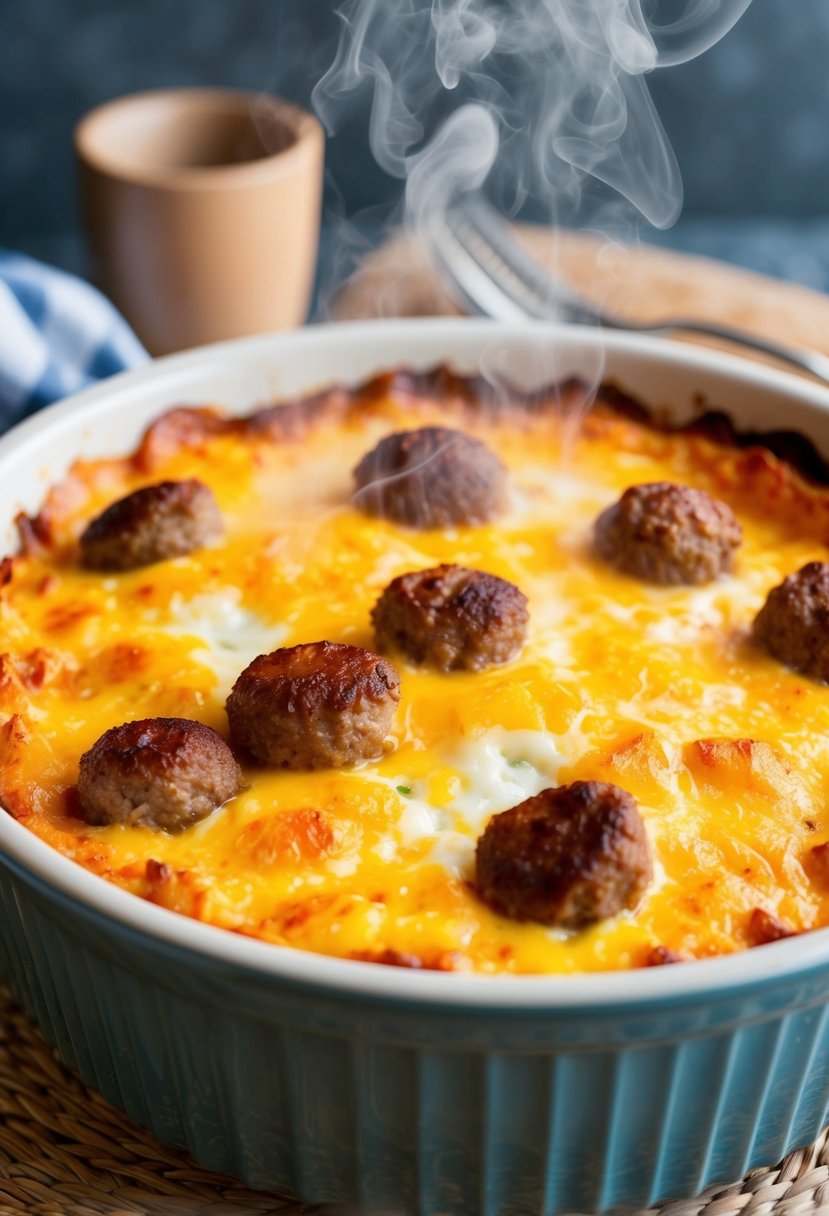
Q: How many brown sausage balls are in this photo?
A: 8